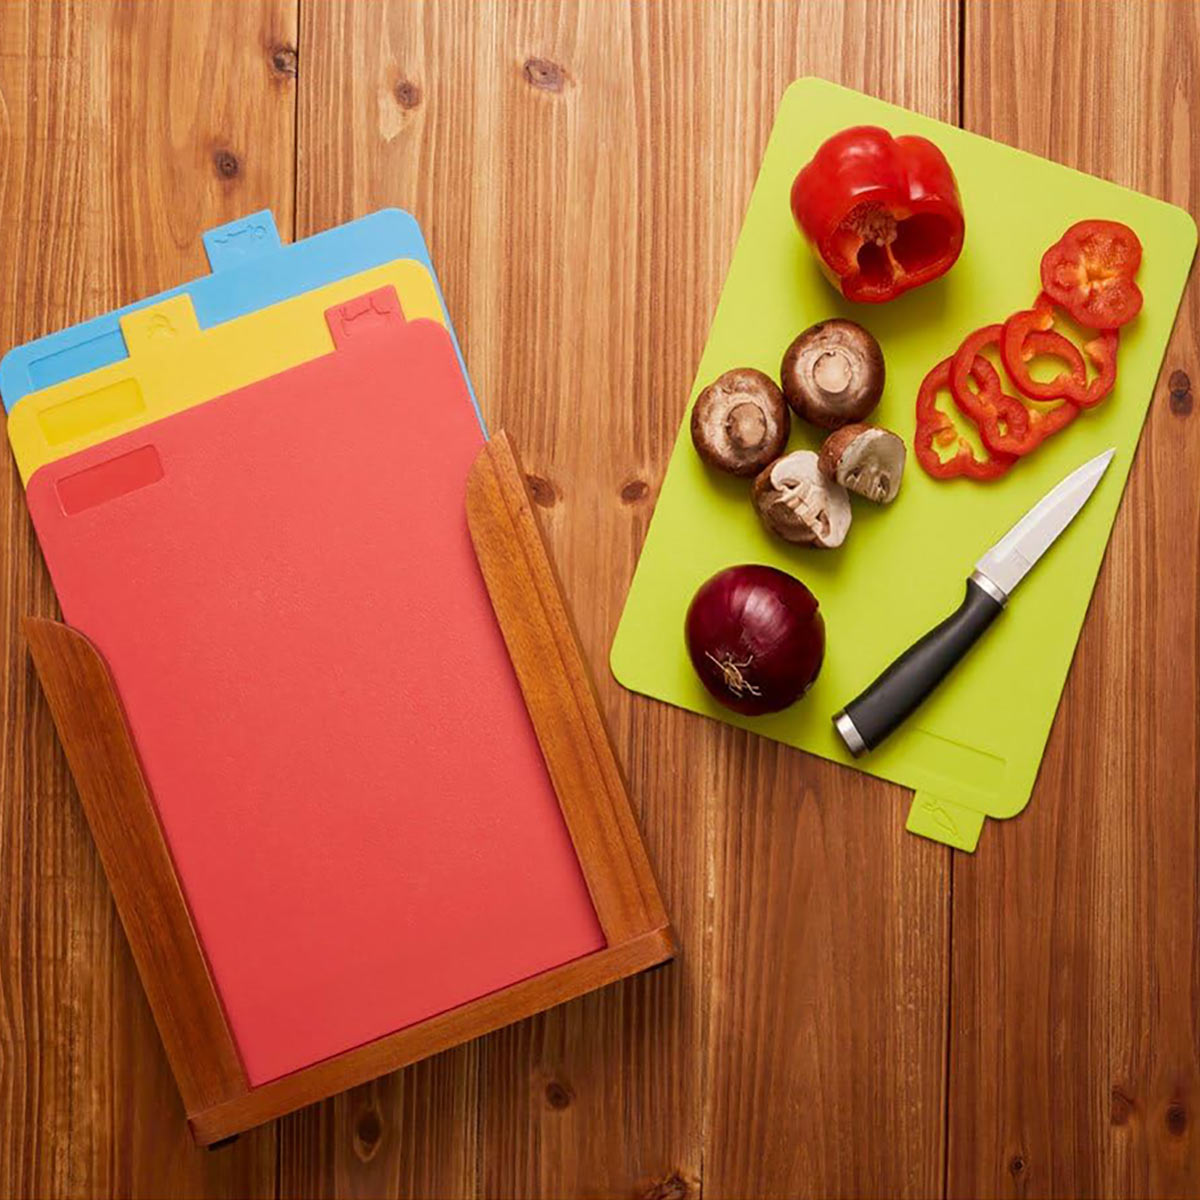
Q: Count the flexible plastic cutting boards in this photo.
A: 4